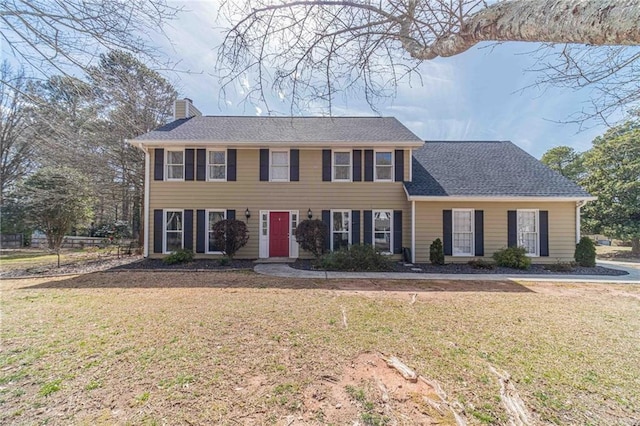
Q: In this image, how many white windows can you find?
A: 11